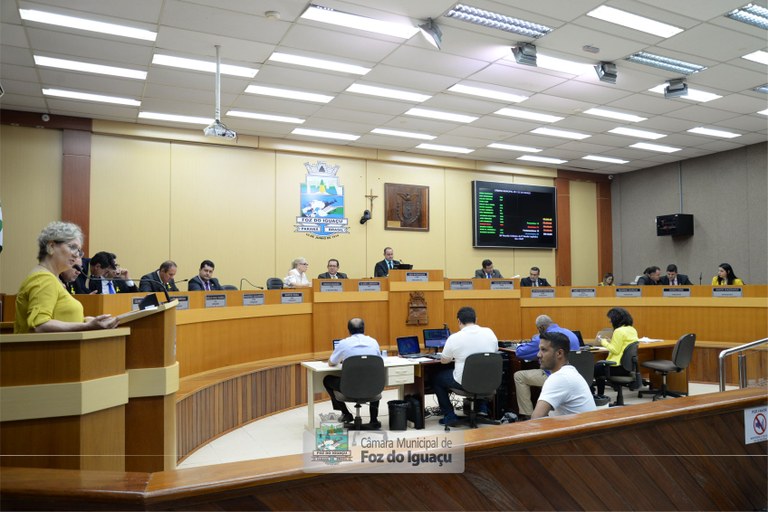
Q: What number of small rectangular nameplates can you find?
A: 15